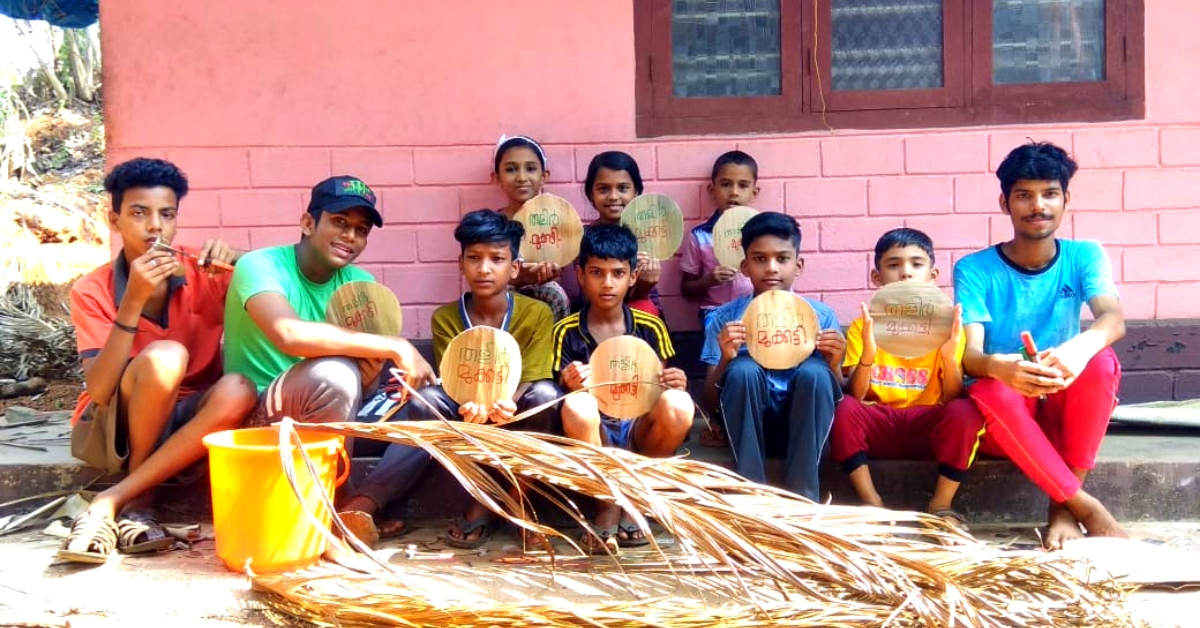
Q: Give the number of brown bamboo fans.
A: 8